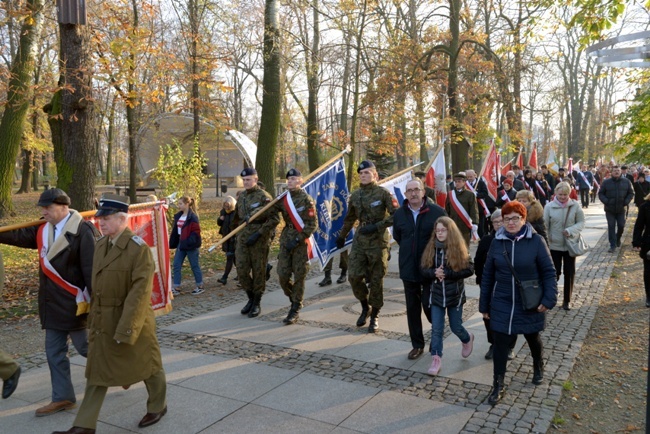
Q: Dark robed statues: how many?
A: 0